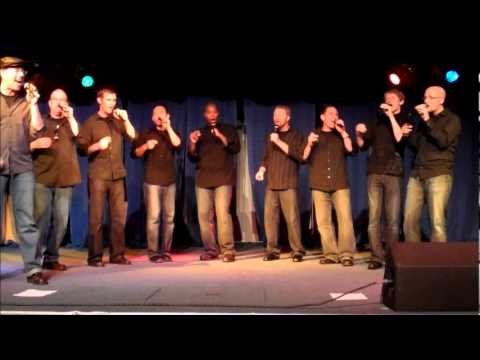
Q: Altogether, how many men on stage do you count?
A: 9